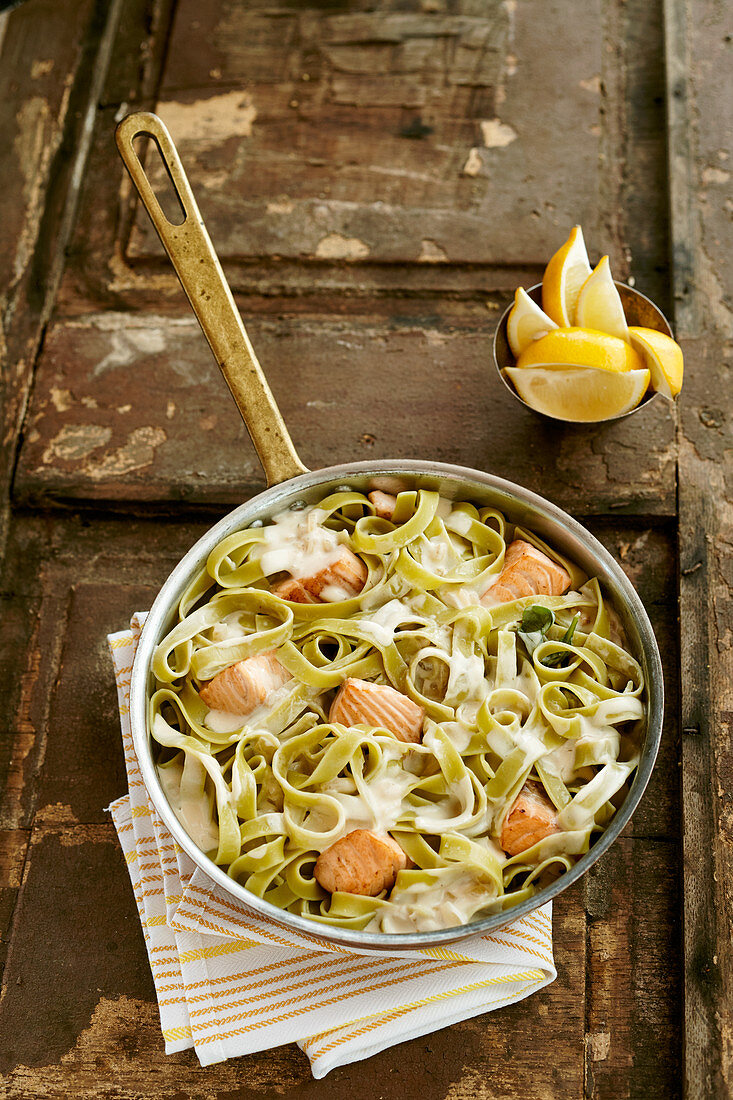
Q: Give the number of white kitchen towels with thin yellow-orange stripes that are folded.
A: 1